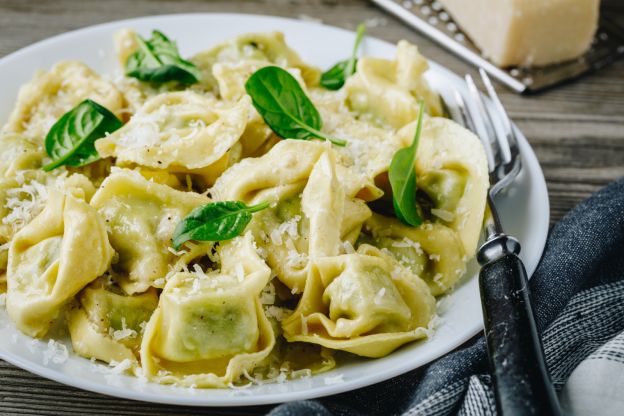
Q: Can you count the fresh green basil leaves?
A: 6